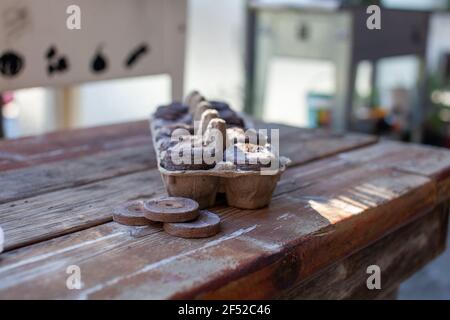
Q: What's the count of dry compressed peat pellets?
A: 3